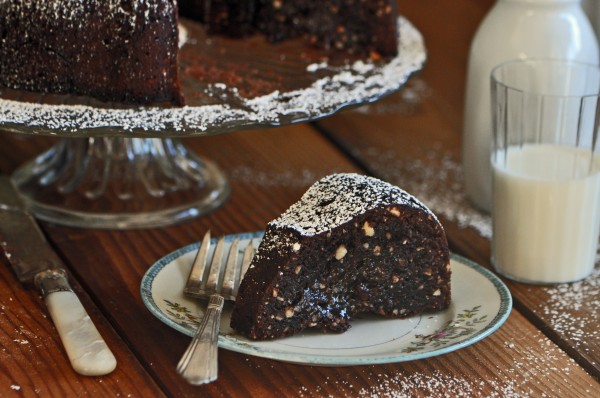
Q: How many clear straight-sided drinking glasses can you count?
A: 1